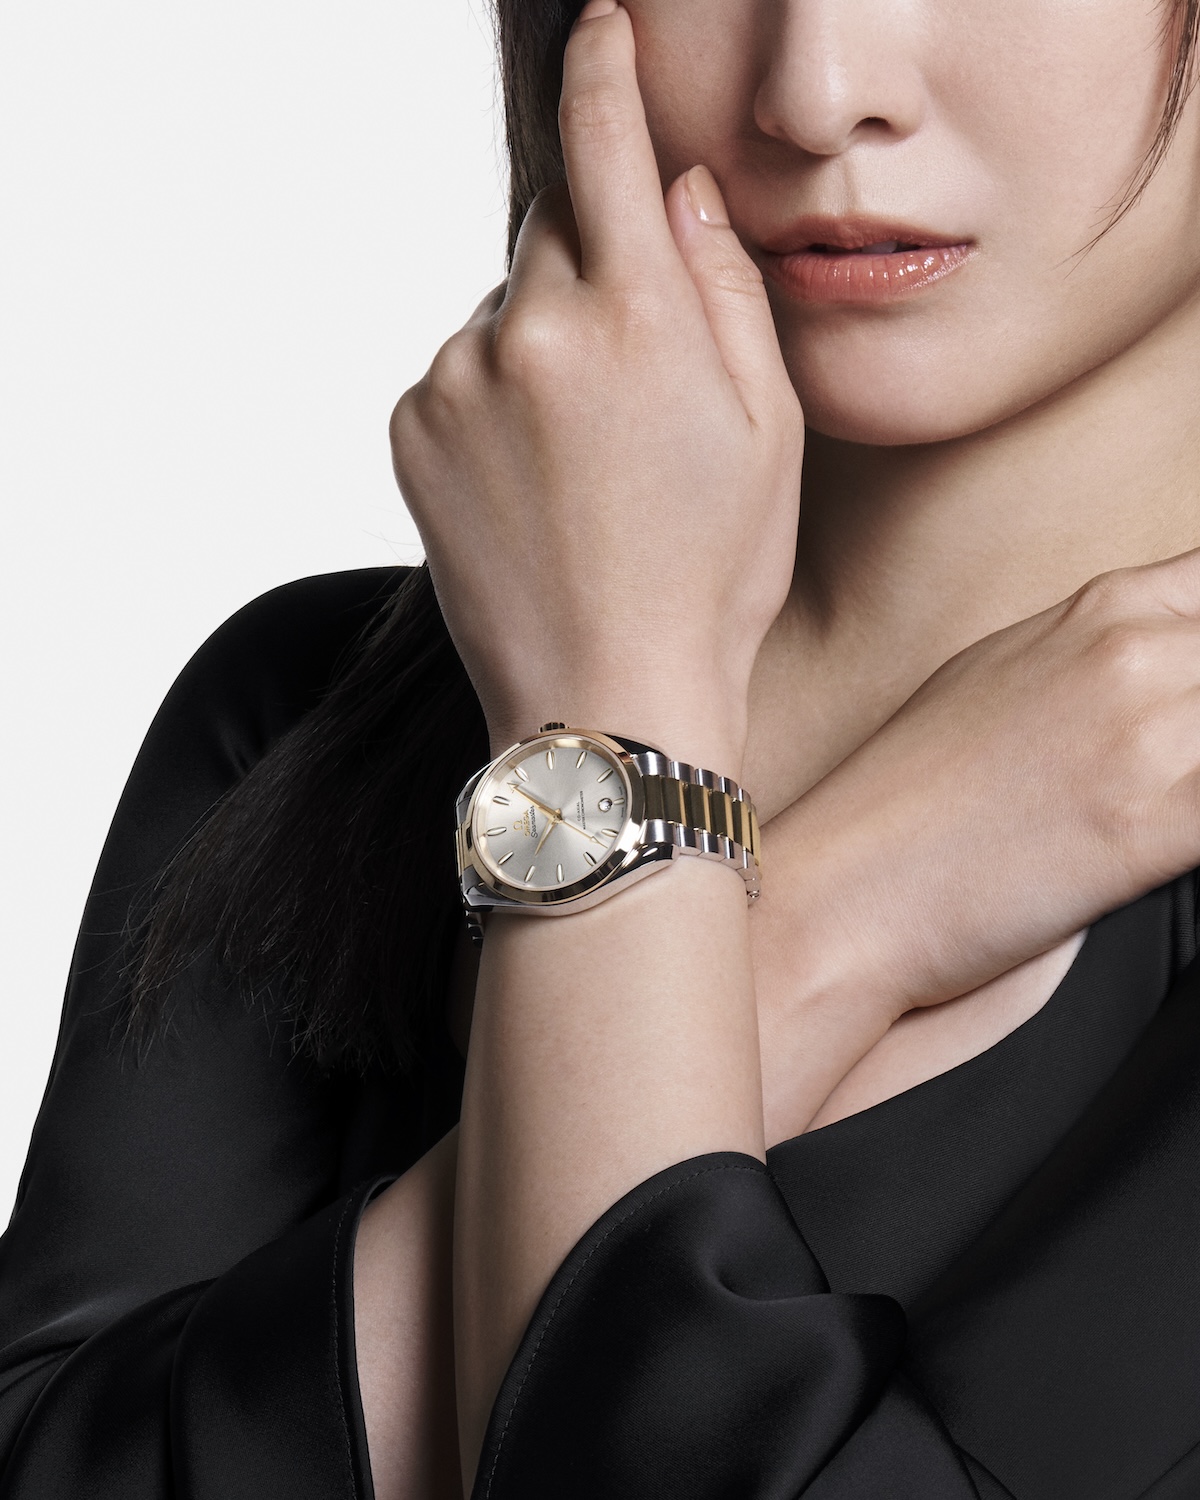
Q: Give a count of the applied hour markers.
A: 12